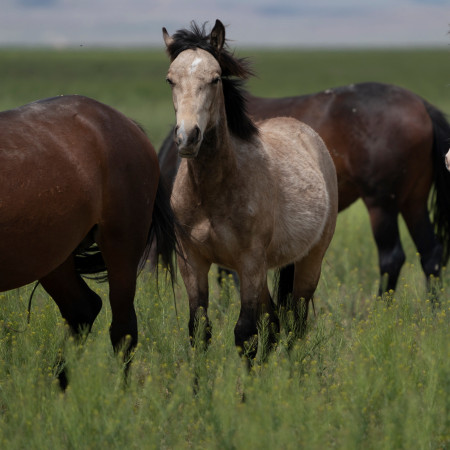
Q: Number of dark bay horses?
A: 2